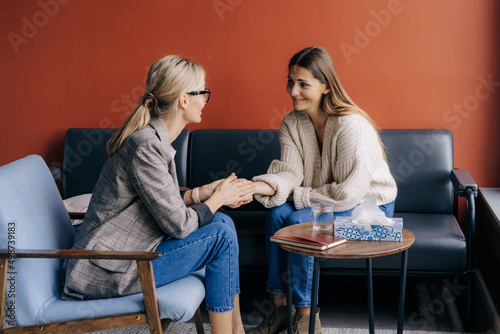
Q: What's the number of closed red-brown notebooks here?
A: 1